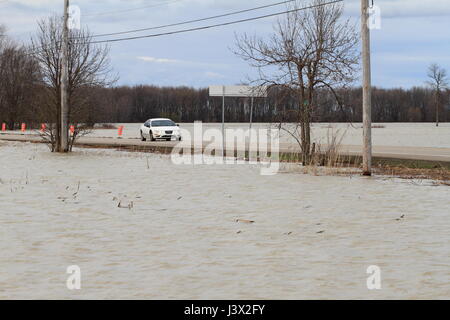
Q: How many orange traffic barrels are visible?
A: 5